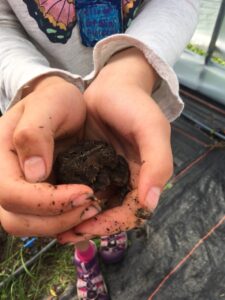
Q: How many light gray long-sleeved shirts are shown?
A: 1